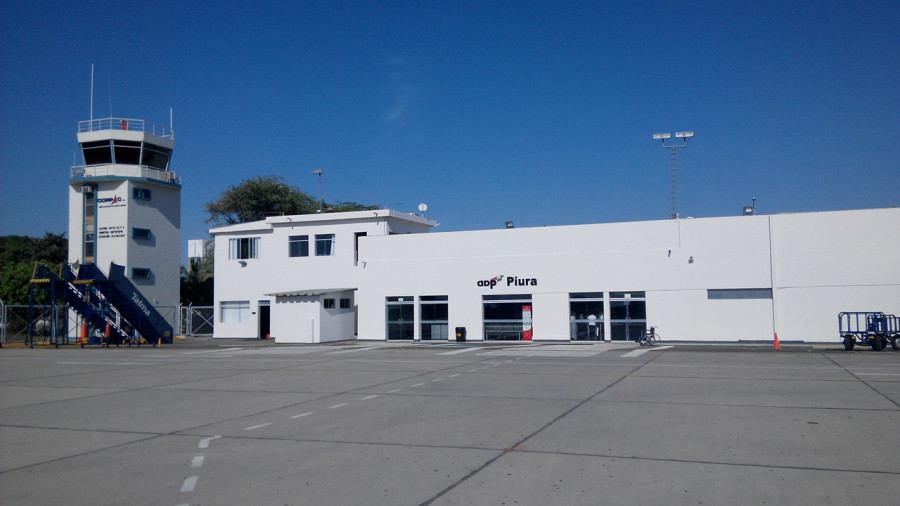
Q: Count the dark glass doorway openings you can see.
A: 5